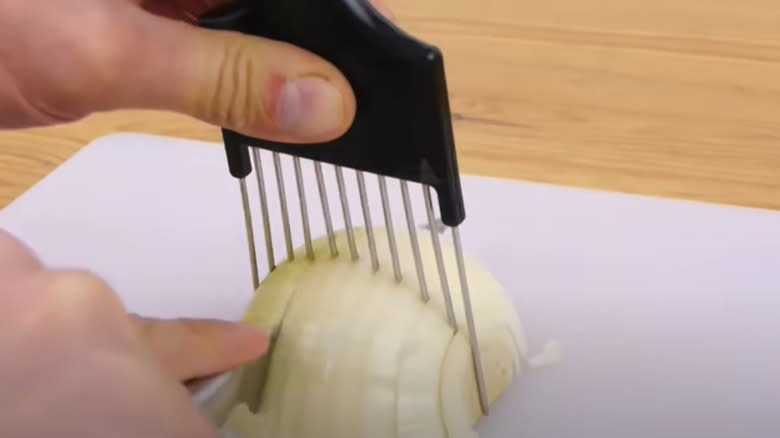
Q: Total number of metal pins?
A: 11